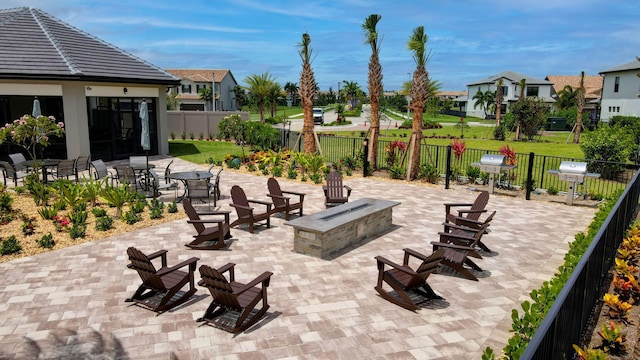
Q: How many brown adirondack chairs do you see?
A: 10